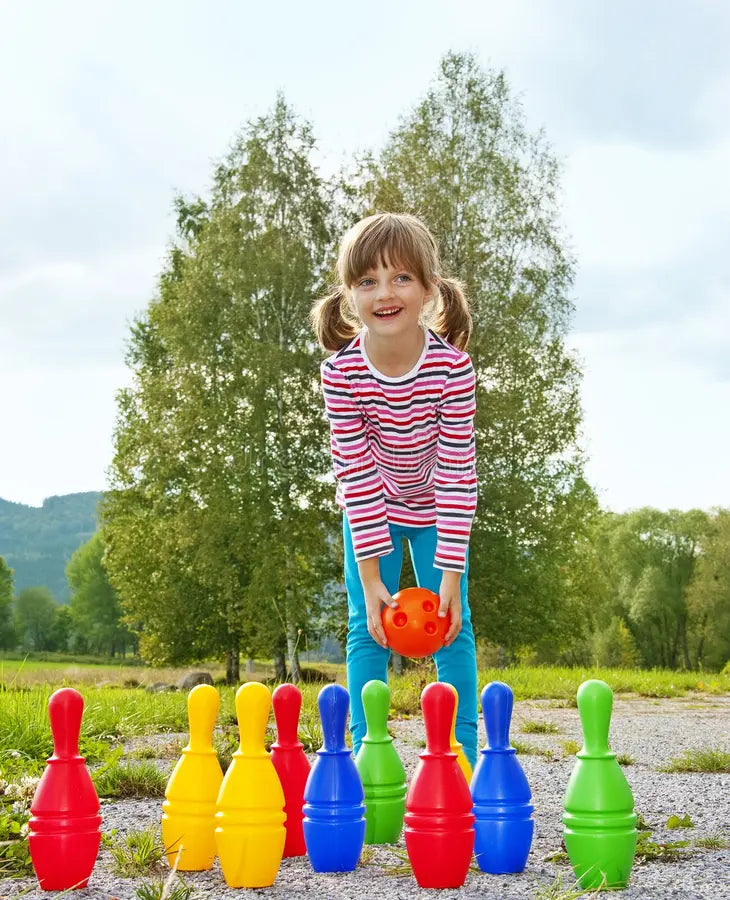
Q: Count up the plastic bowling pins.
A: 10